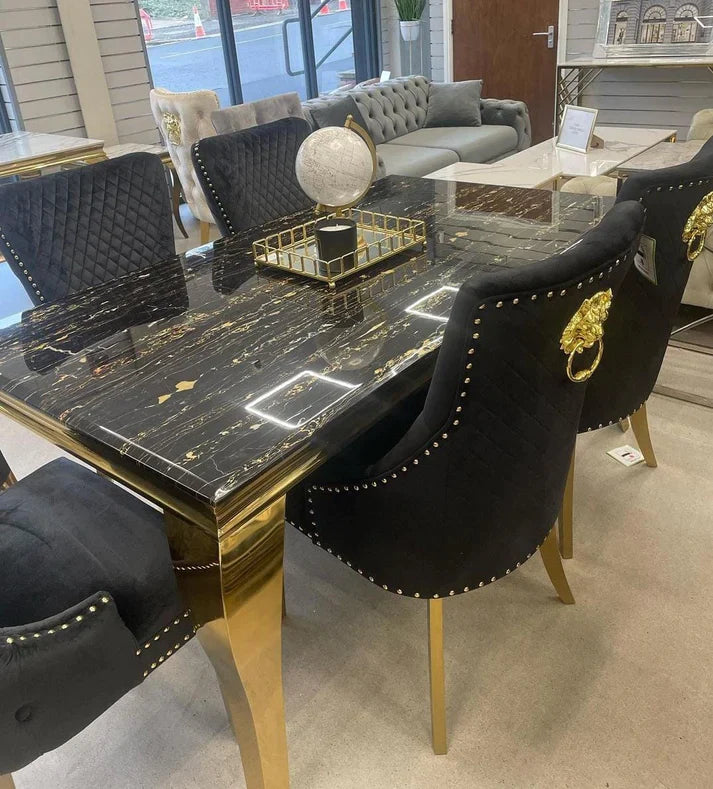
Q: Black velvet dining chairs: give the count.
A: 5